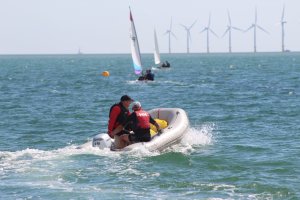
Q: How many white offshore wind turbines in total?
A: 6